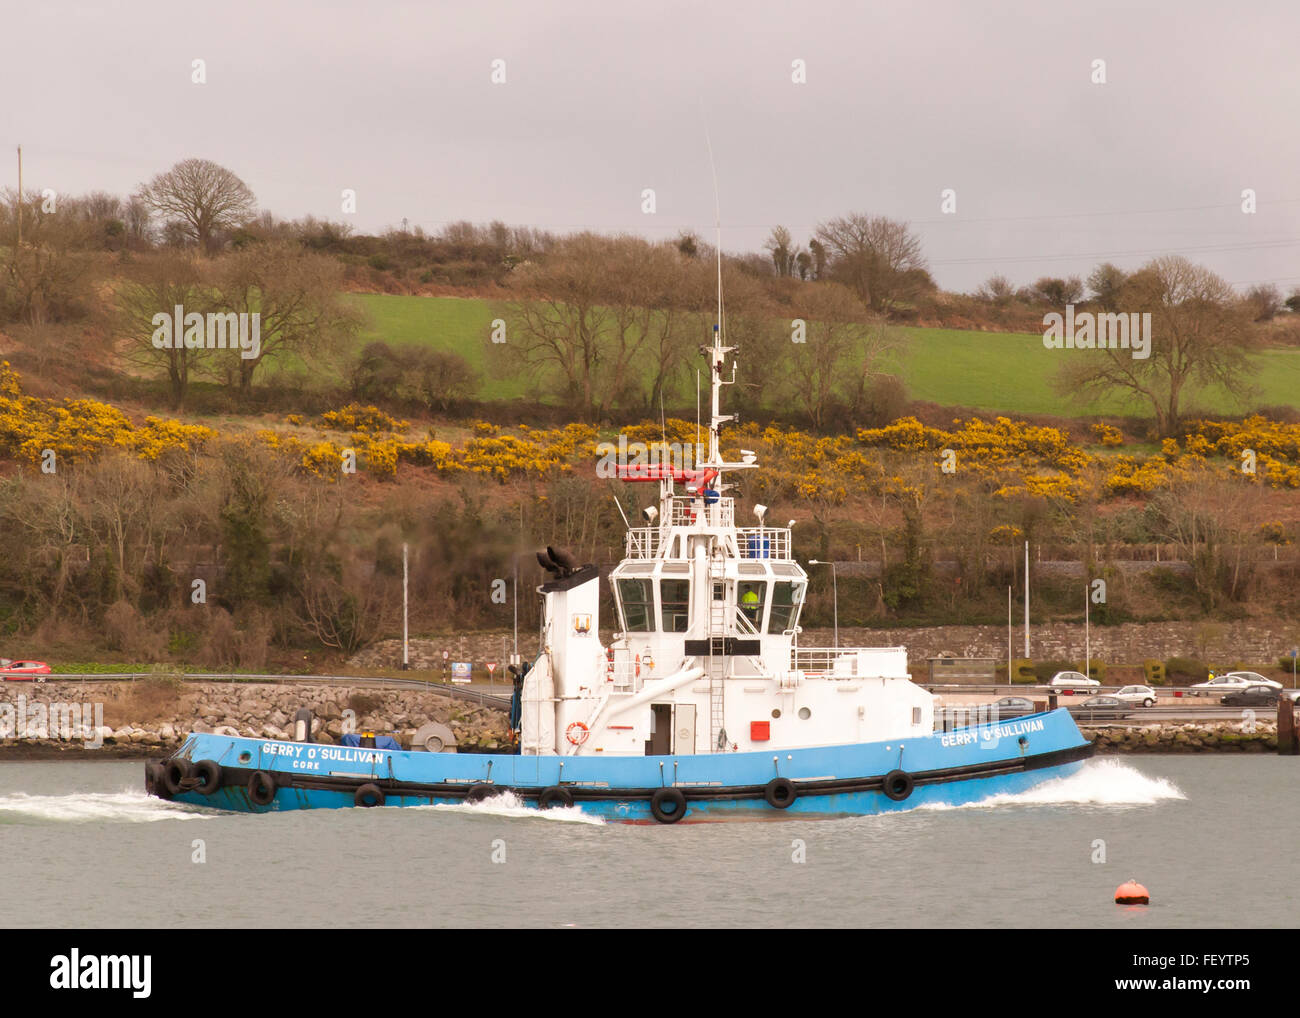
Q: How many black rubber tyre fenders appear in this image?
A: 10